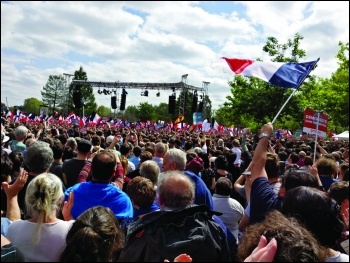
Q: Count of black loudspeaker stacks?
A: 6